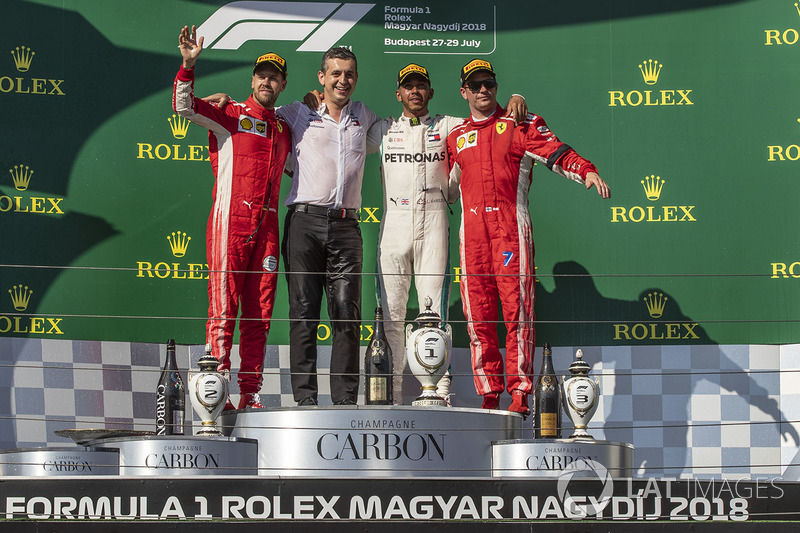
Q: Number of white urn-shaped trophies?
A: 3